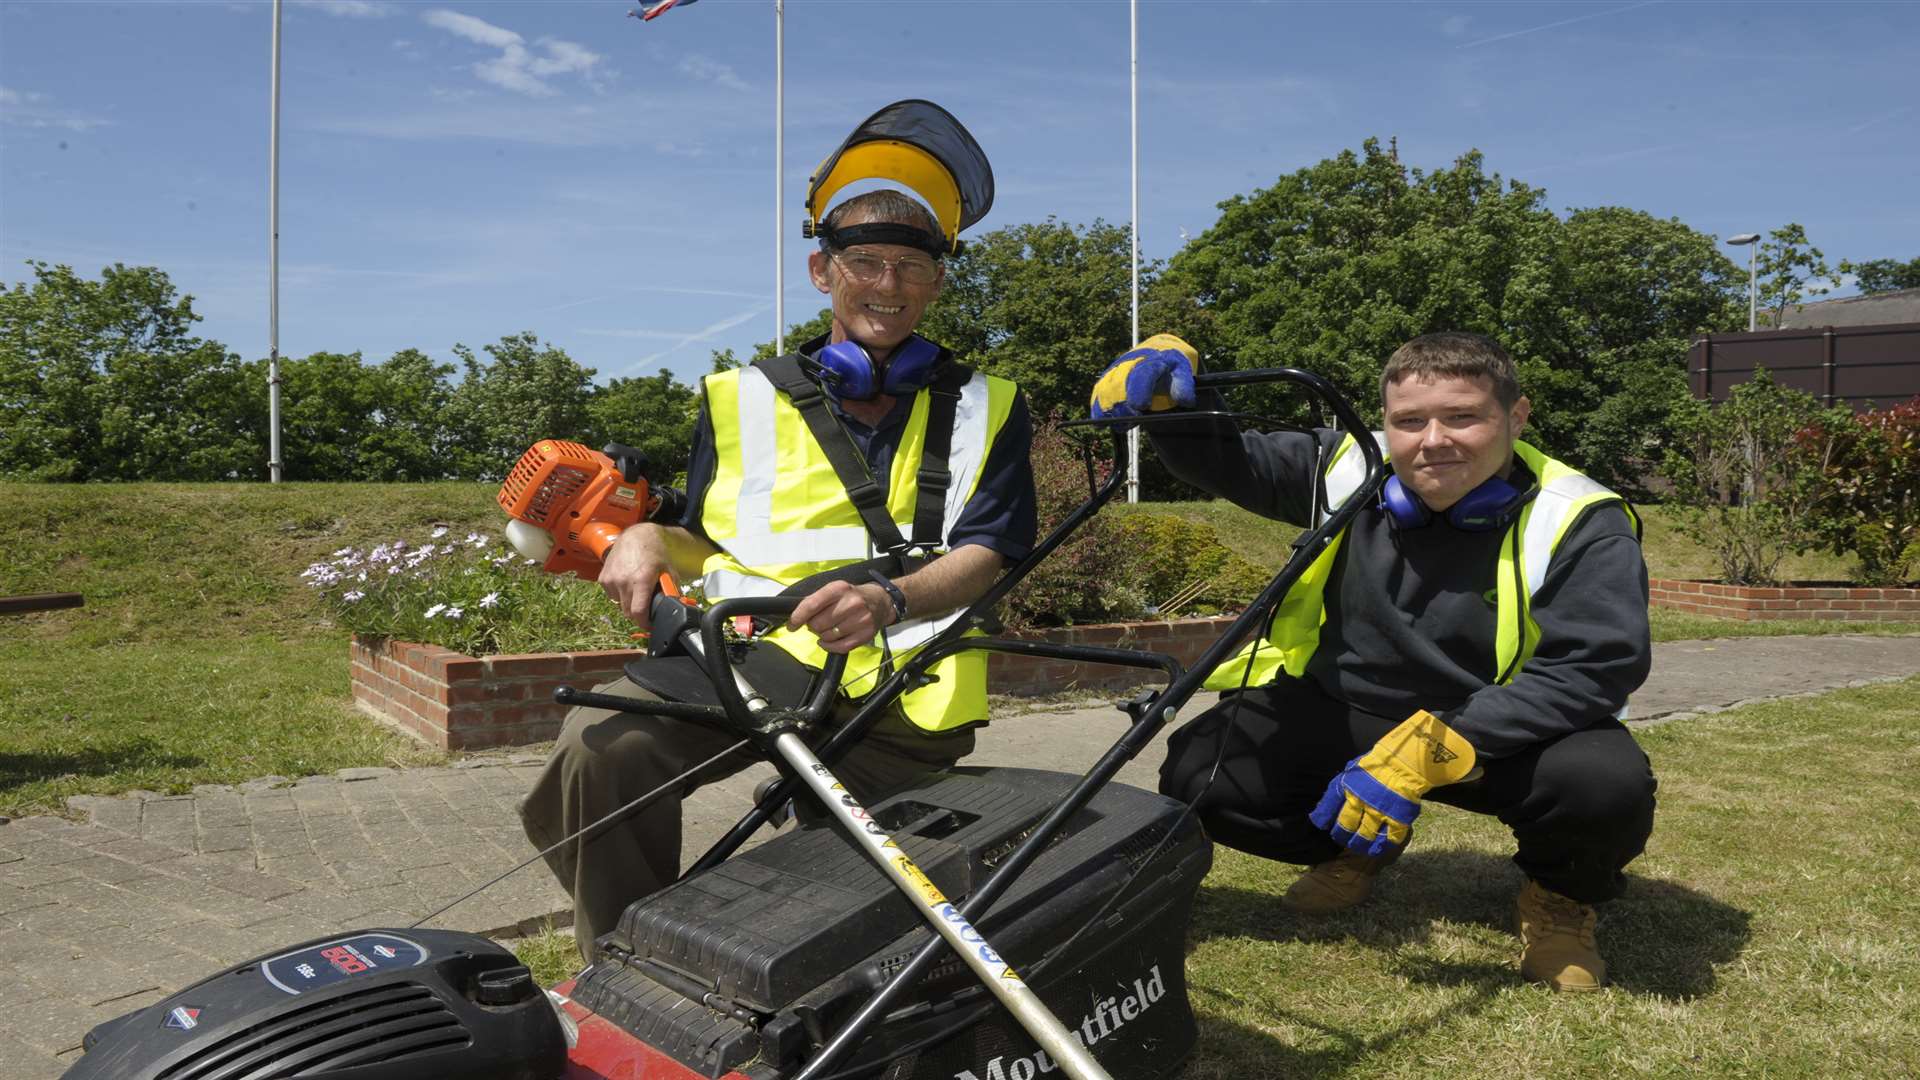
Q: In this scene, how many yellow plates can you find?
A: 0